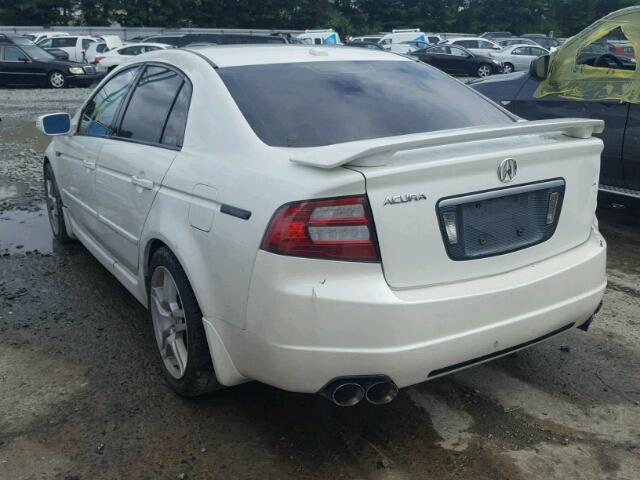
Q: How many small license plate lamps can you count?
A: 2